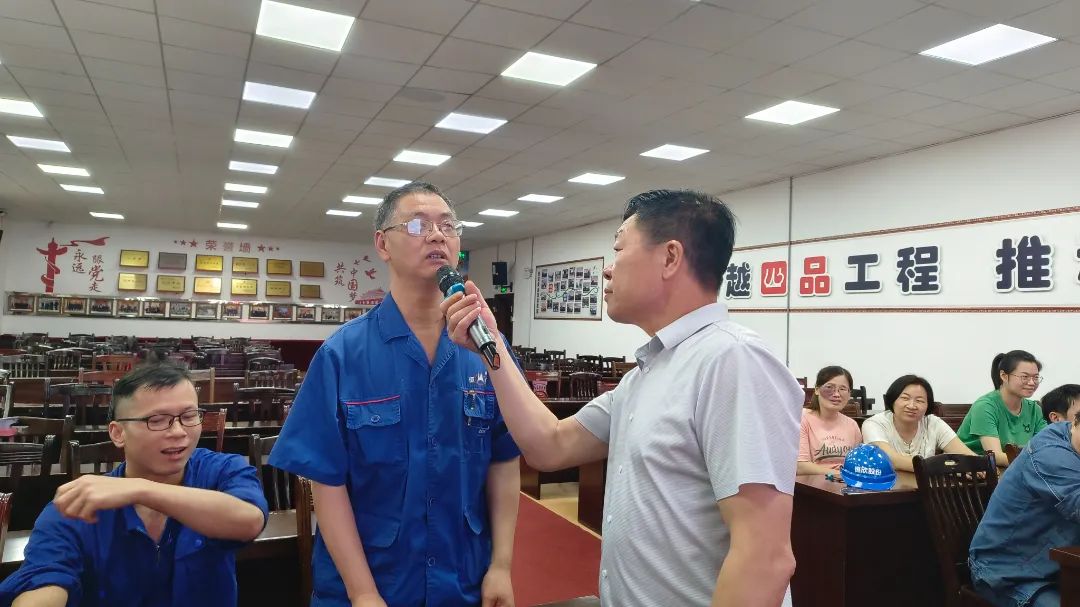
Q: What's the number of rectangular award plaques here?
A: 12